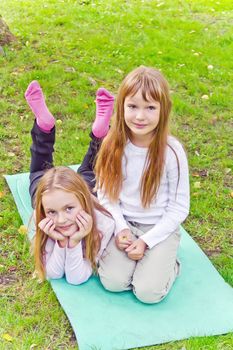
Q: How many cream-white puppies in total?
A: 0